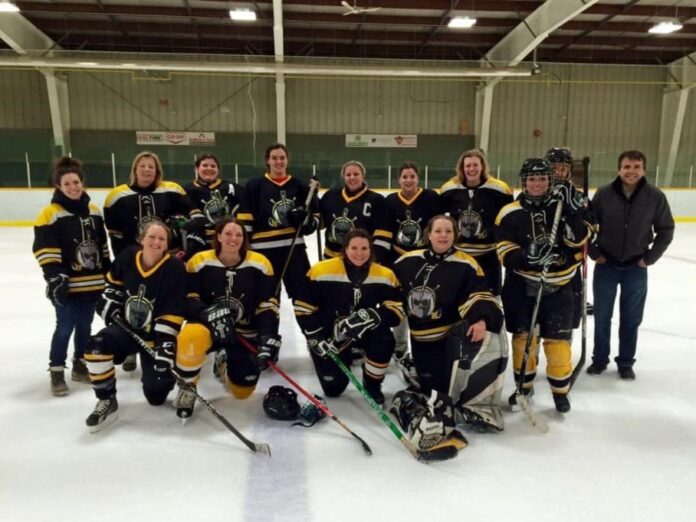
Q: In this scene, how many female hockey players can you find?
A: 13